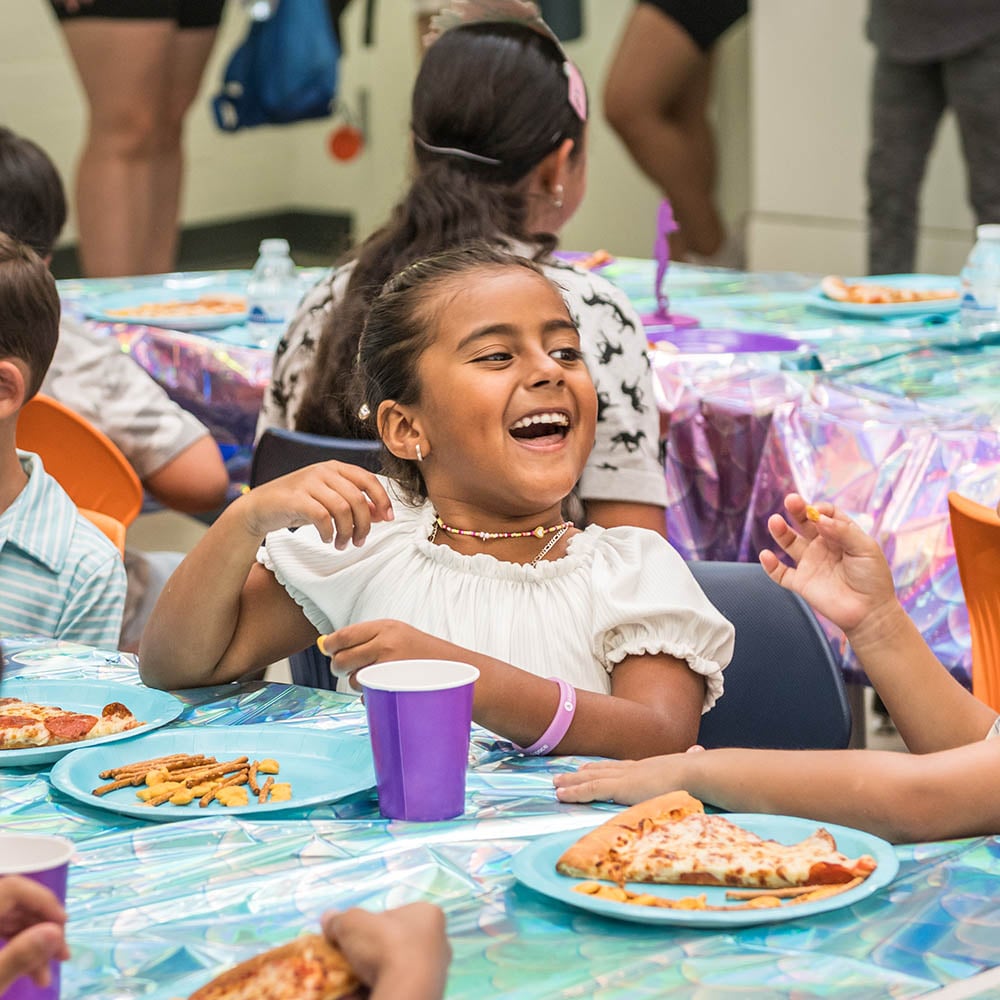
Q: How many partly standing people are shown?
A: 3